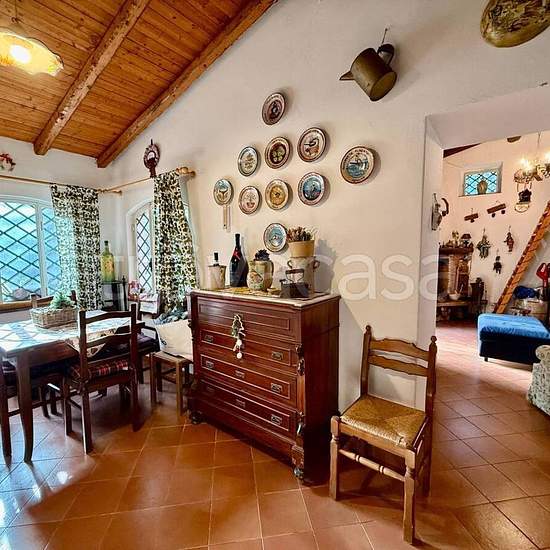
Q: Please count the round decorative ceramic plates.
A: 10